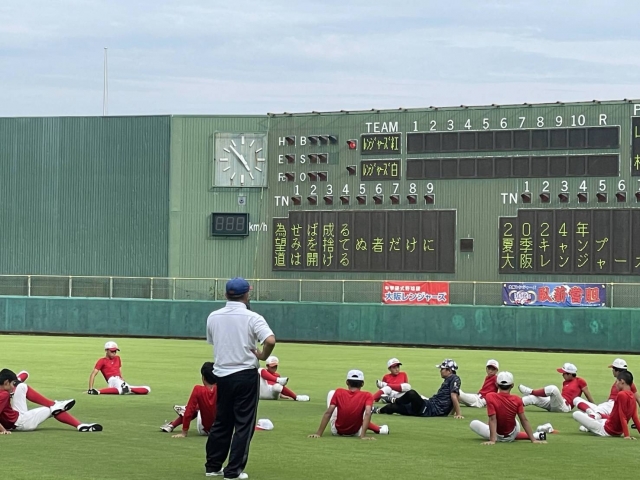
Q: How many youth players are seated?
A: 11